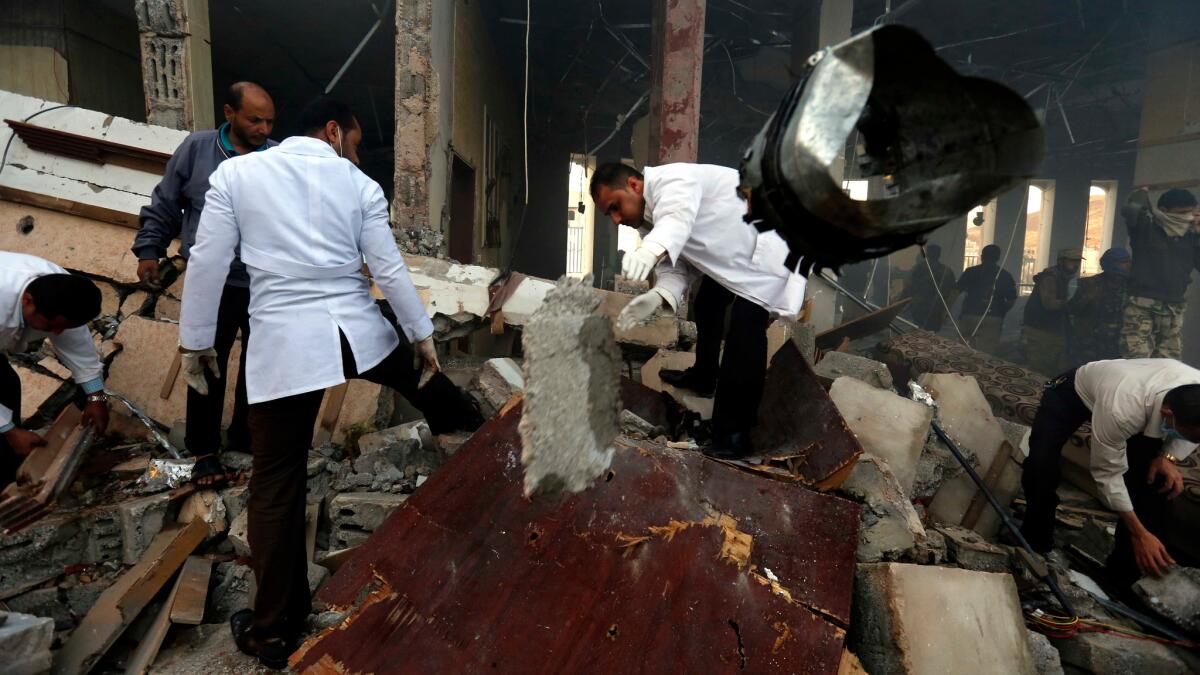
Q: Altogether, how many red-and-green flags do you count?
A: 0